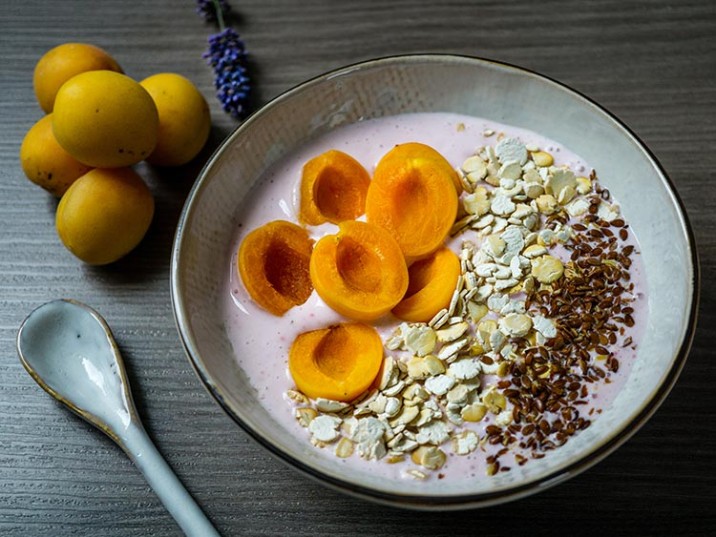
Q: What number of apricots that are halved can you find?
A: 6